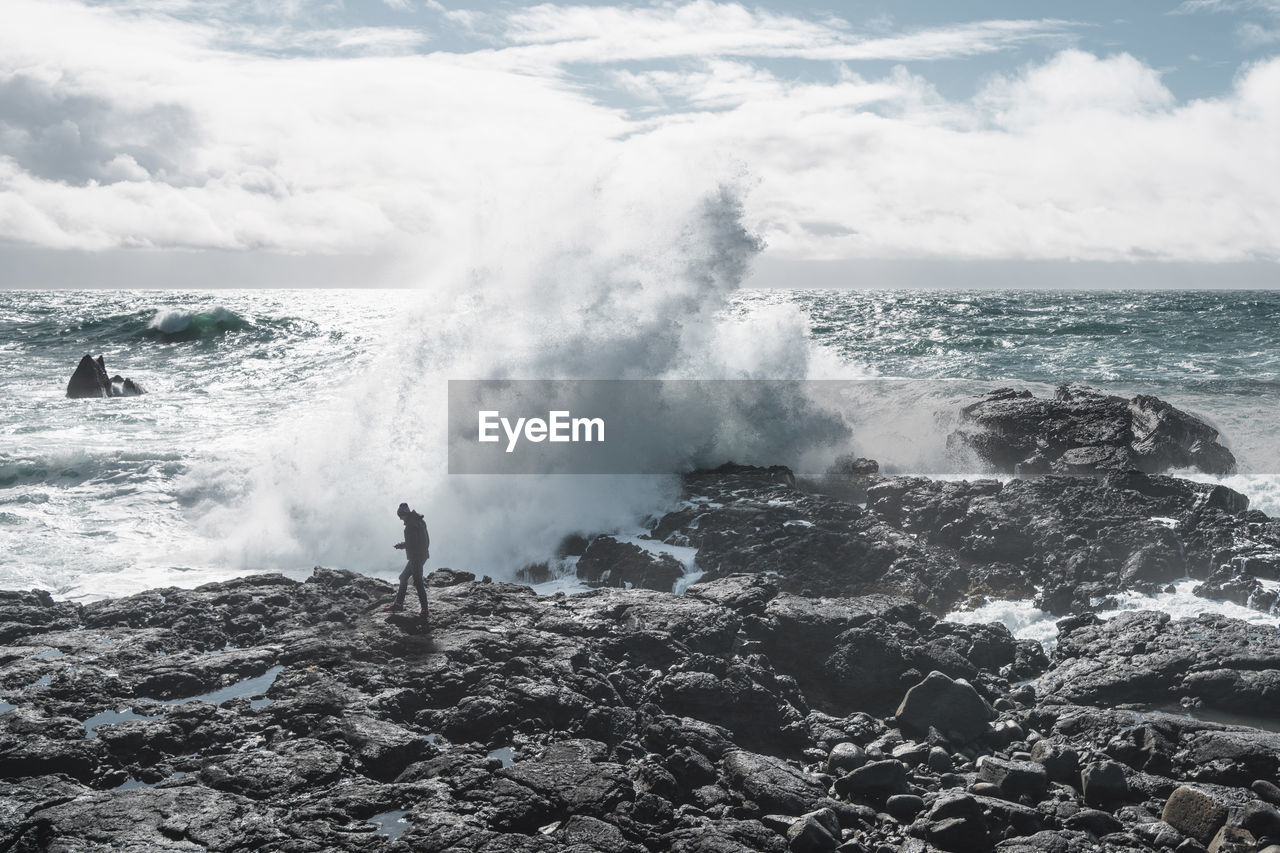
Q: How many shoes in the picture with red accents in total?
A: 2